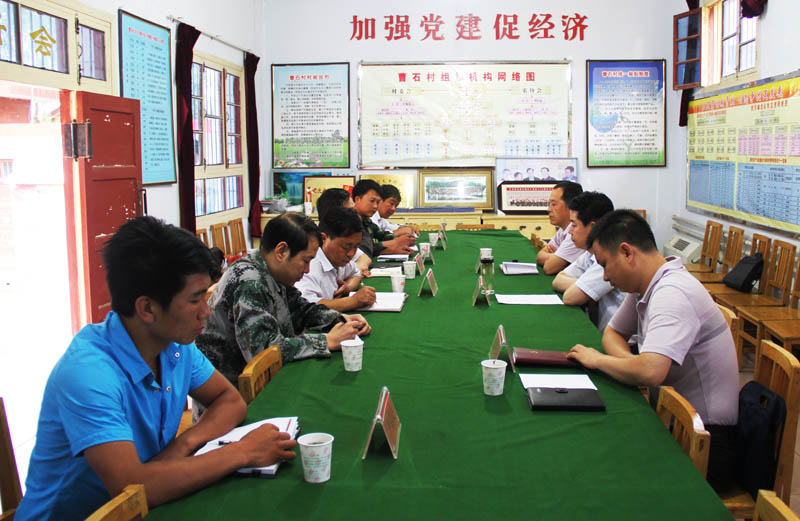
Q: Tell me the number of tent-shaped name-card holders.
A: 9